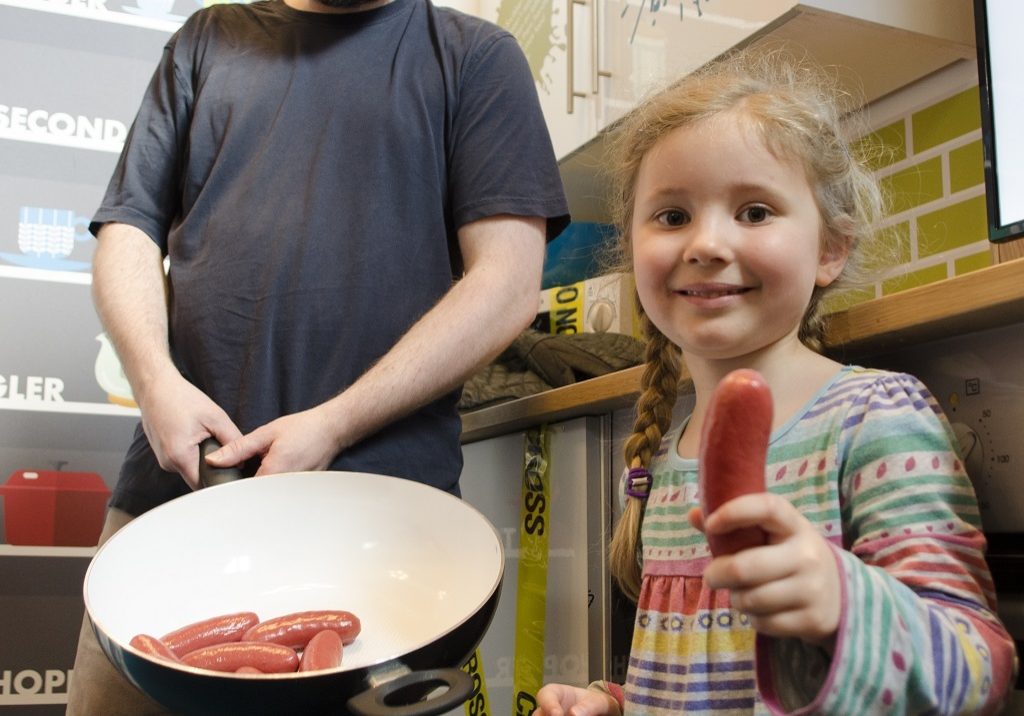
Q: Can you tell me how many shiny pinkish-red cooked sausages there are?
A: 7